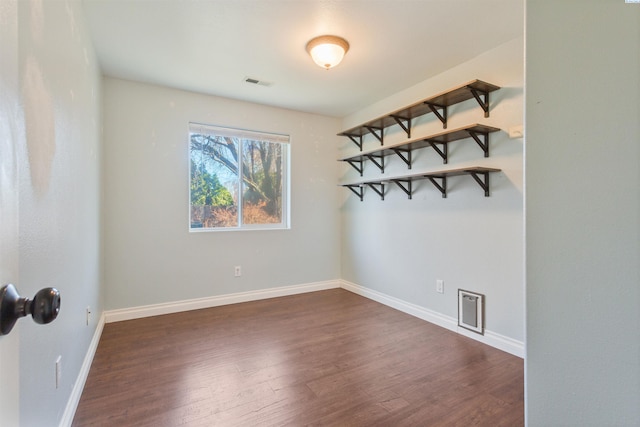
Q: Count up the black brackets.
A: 15